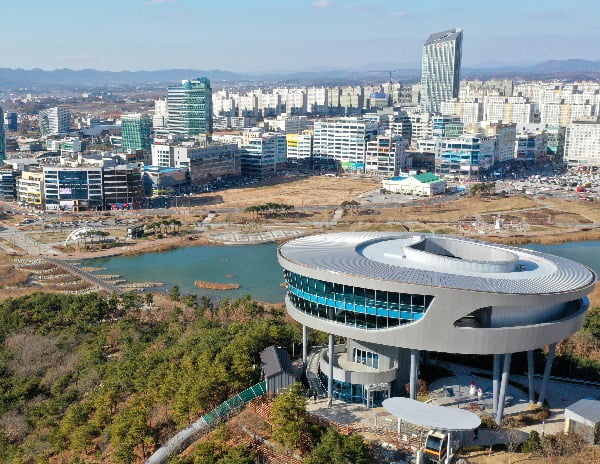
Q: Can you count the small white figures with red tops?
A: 2